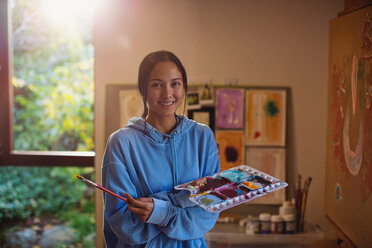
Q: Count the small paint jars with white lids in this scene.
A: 3